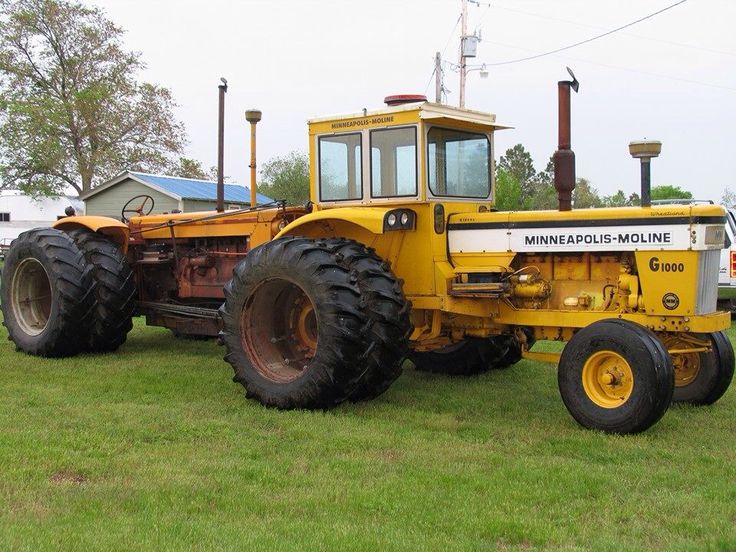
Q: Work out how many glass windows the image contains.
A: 3